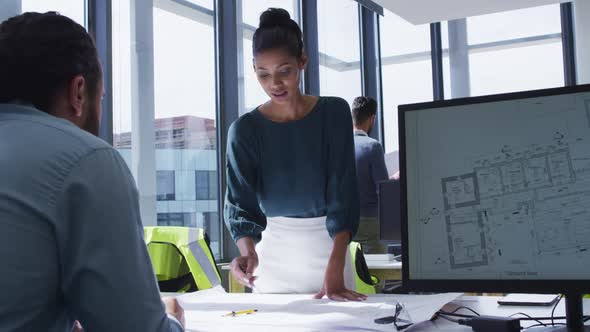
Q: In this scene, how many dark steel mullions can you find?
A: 6